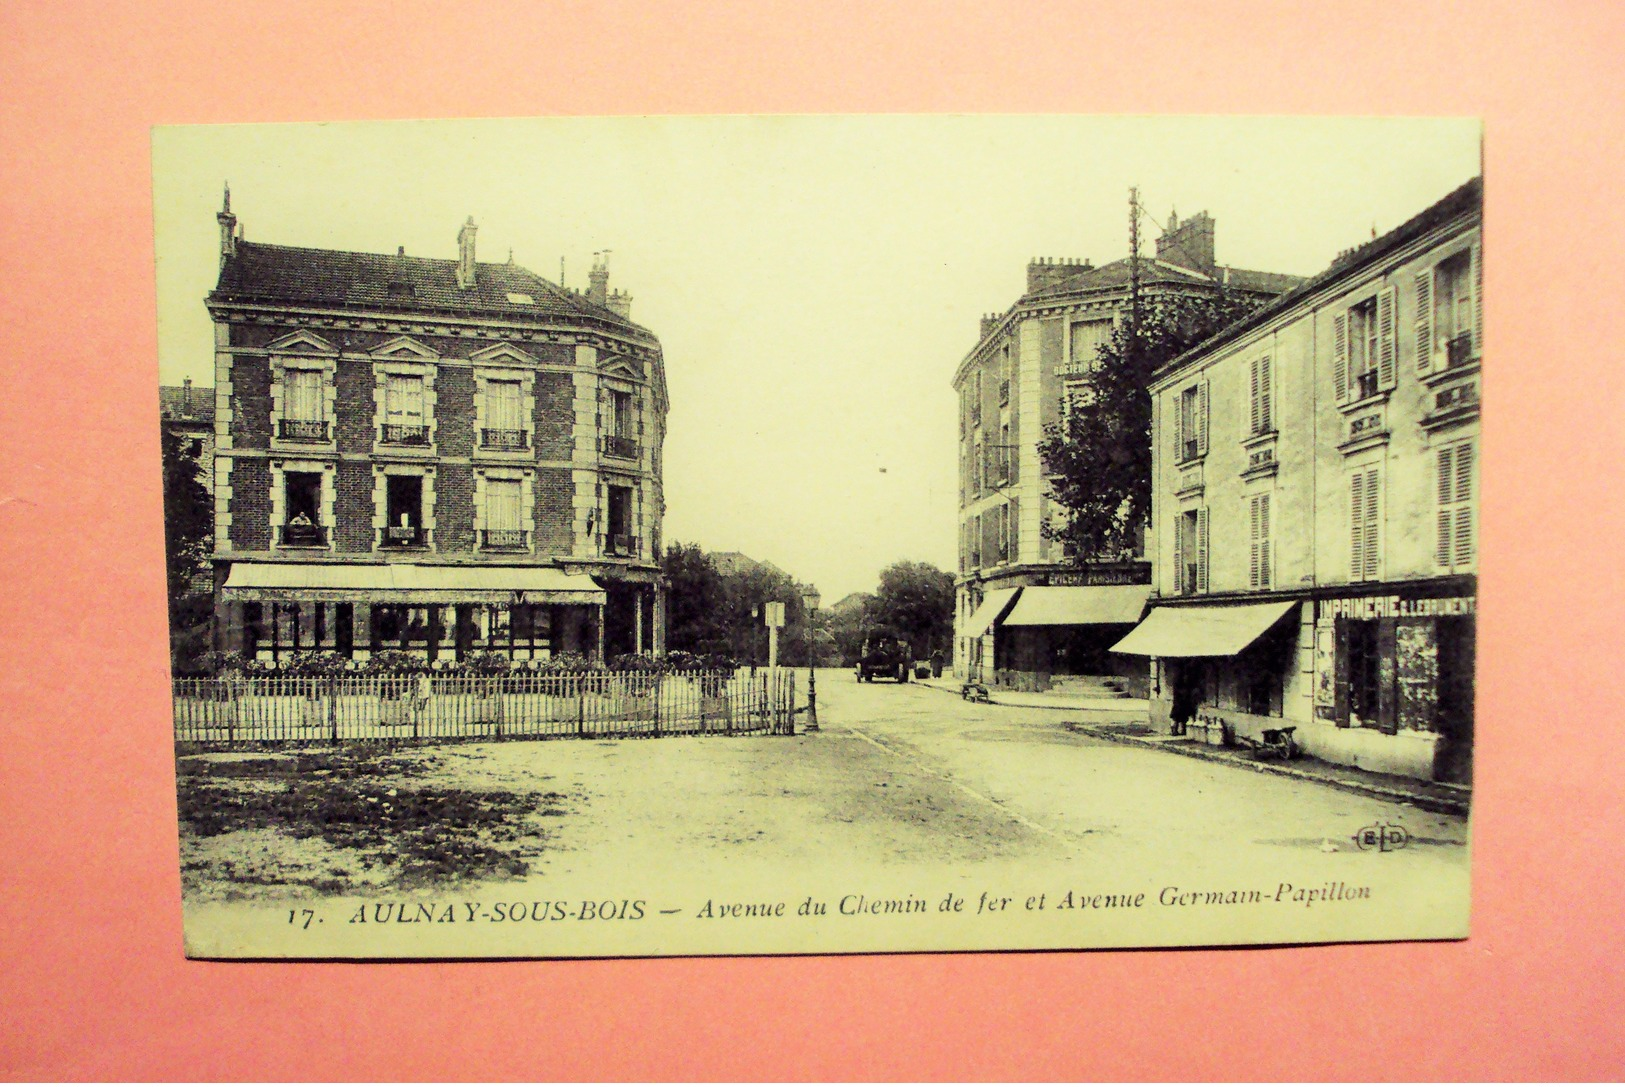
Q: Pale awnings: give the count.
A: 4